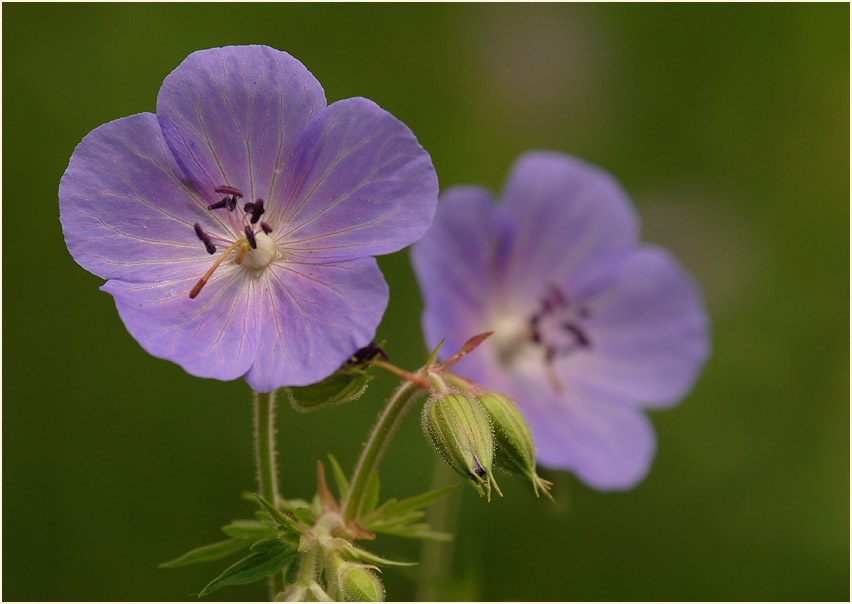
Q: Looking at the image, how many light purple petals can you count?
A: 10